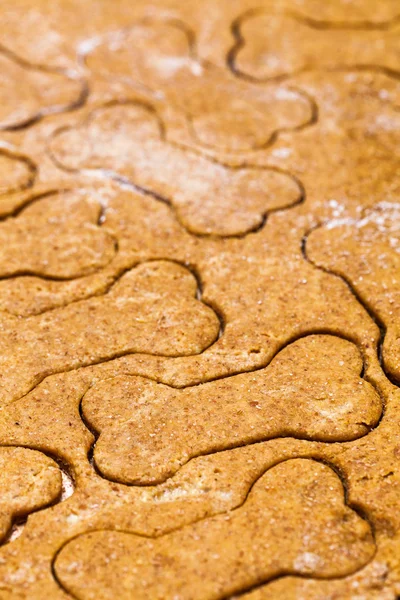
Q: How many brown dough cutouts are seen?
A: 11